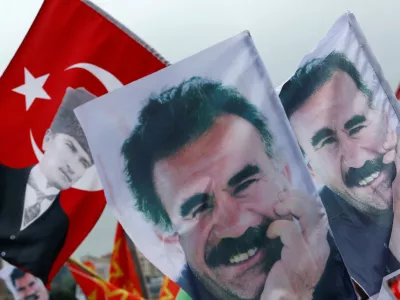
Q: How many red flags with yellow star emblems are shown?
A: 3